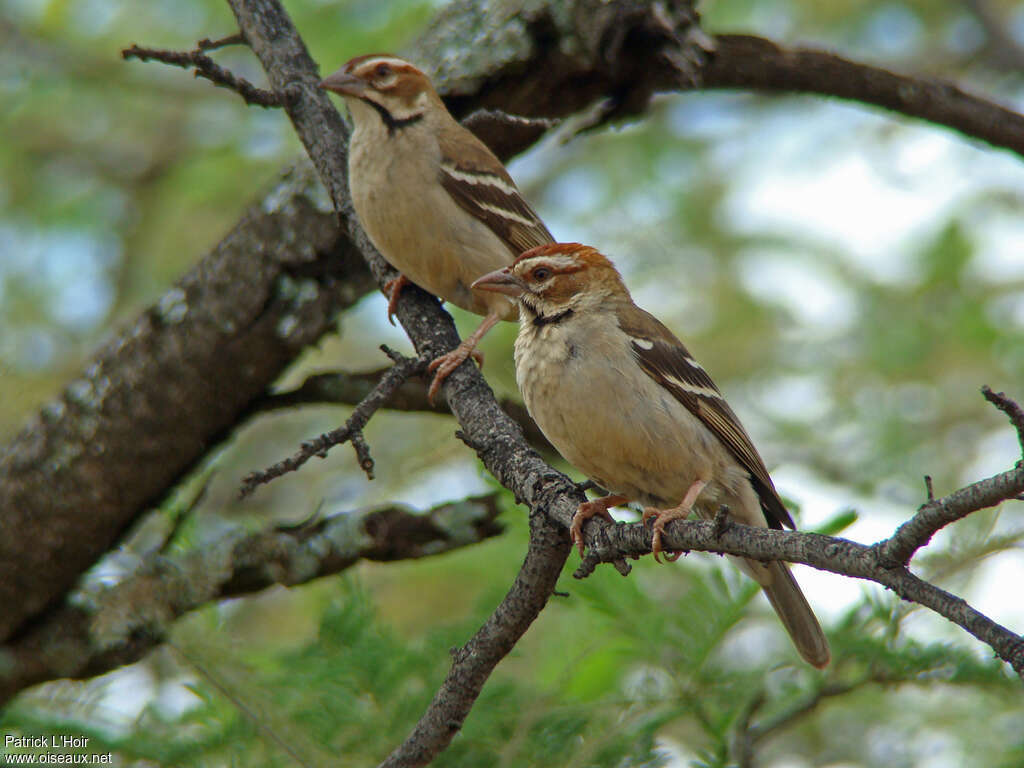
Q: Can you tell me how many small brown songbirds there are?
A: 2